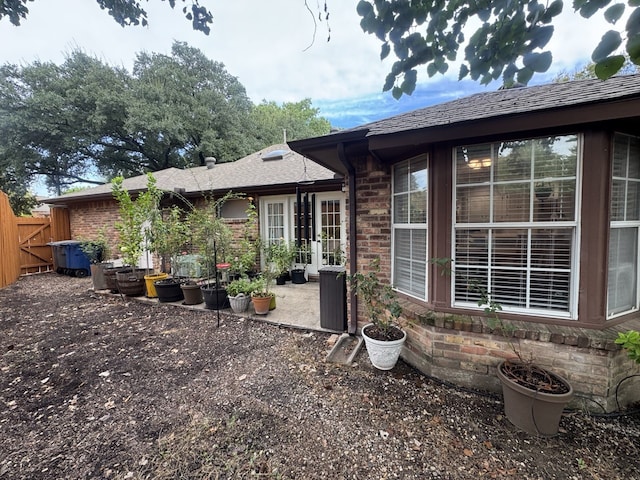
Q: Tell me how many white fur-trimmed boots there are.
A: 0